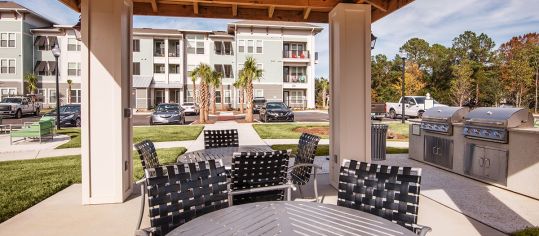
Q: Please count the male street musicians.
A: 0